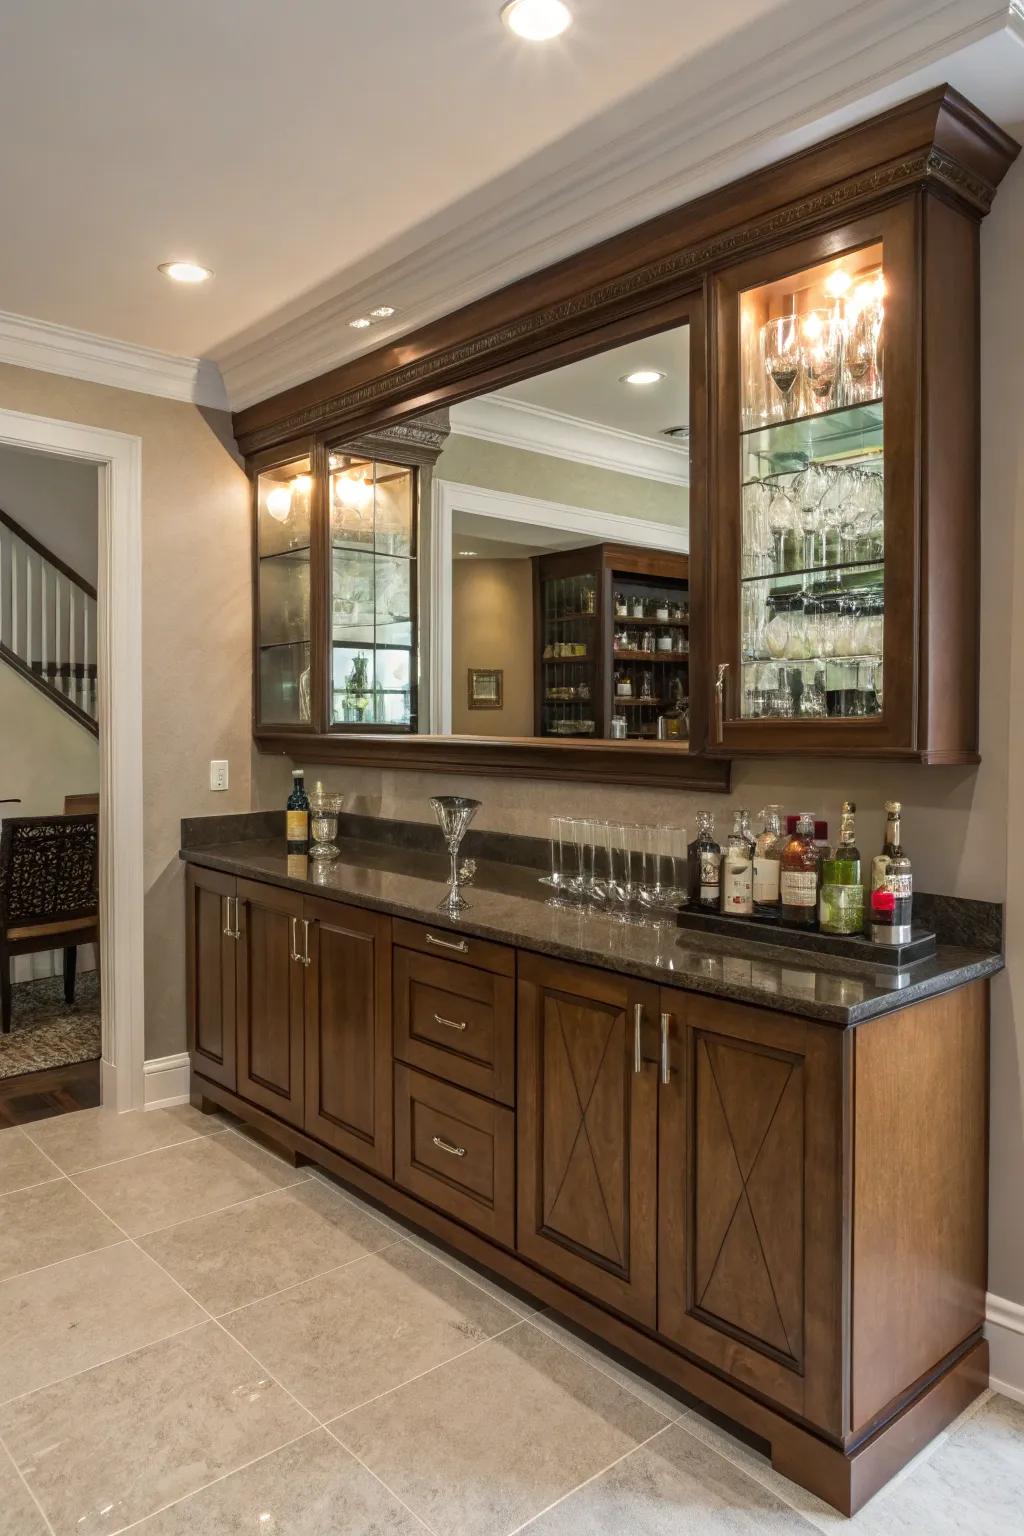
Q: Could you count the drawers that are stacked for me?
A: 3